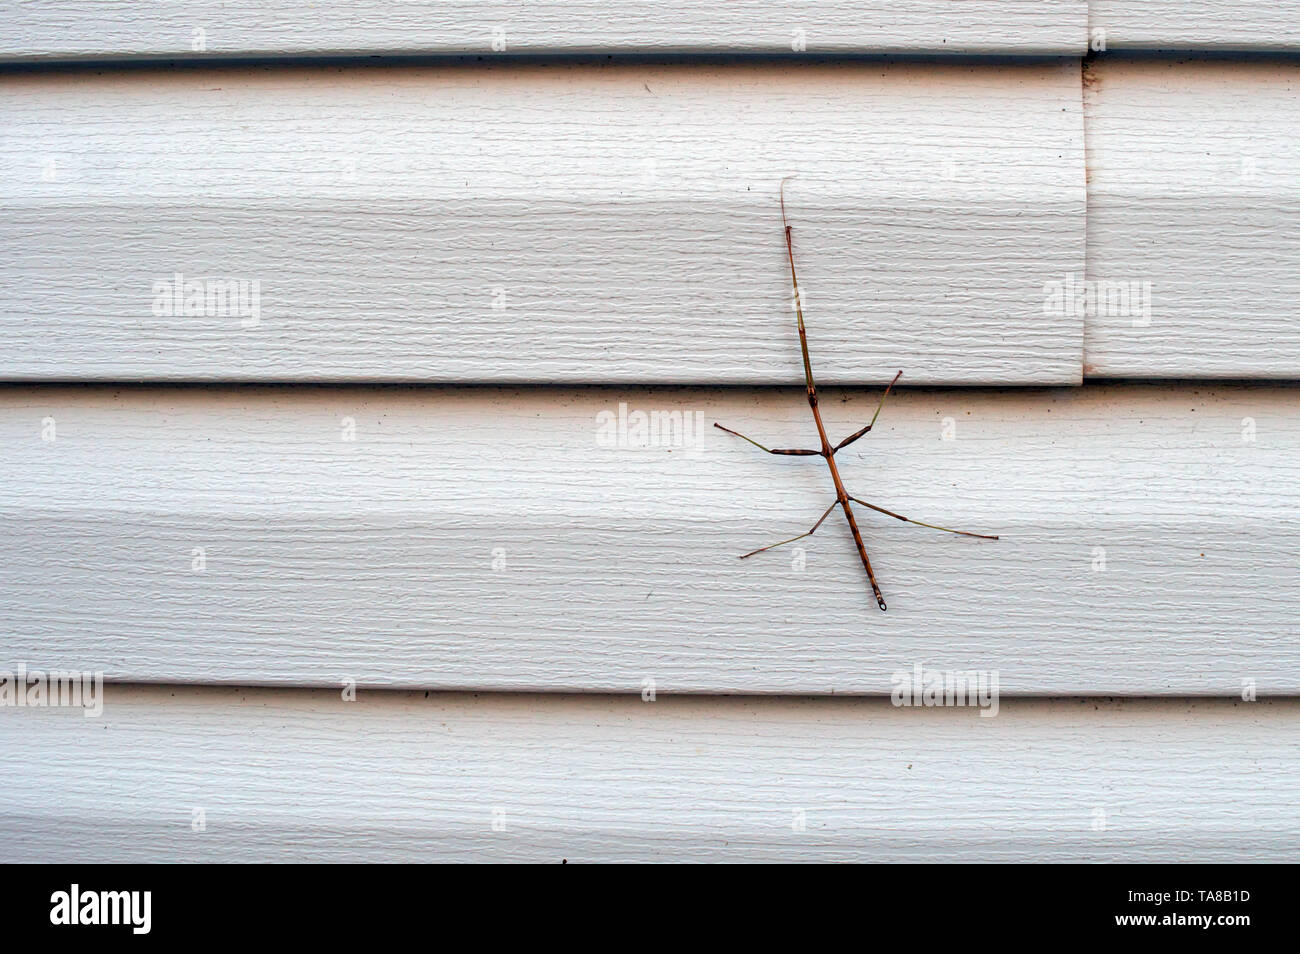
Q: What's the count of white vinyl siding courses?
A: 4